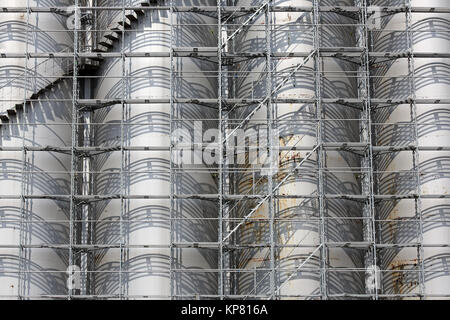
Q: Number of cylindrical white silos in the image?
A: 4